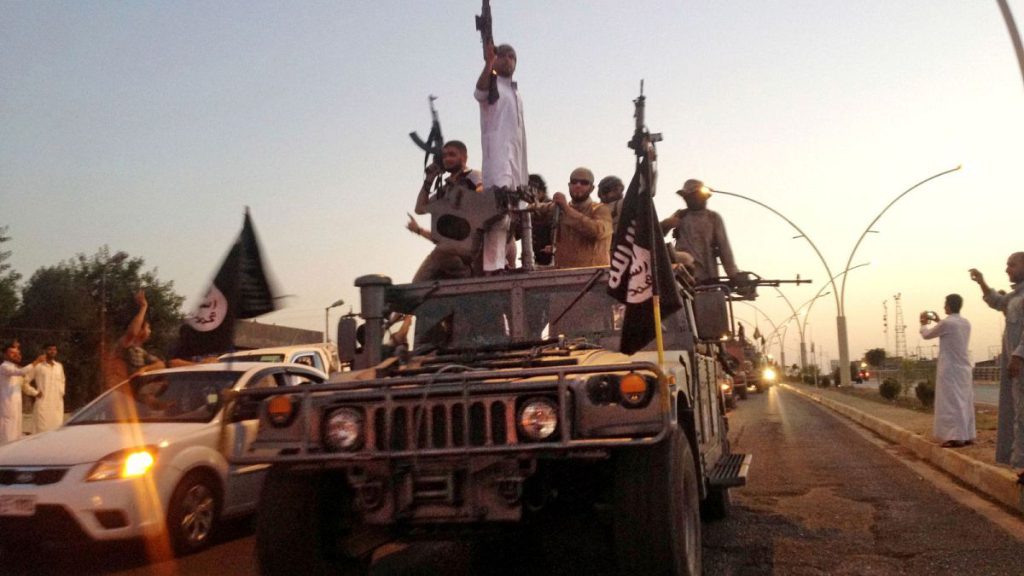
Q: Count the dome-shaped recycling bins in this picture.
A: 0